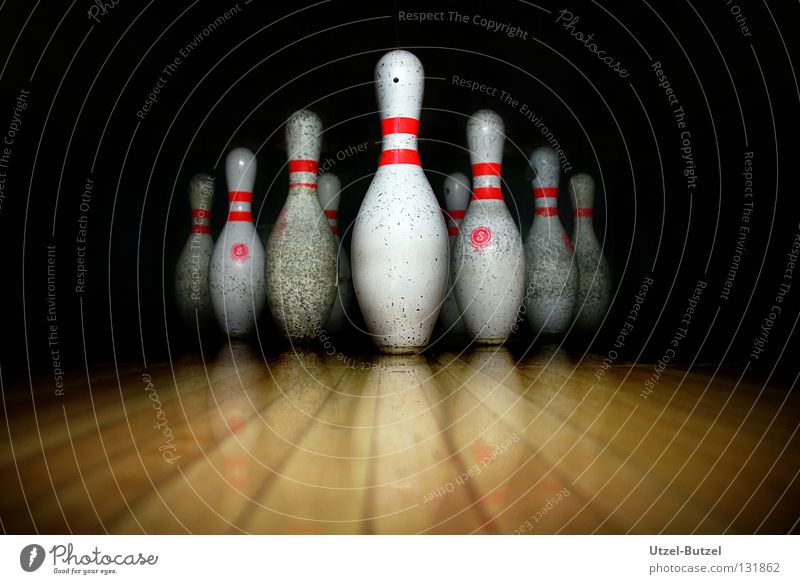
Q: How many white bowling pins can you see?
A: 9